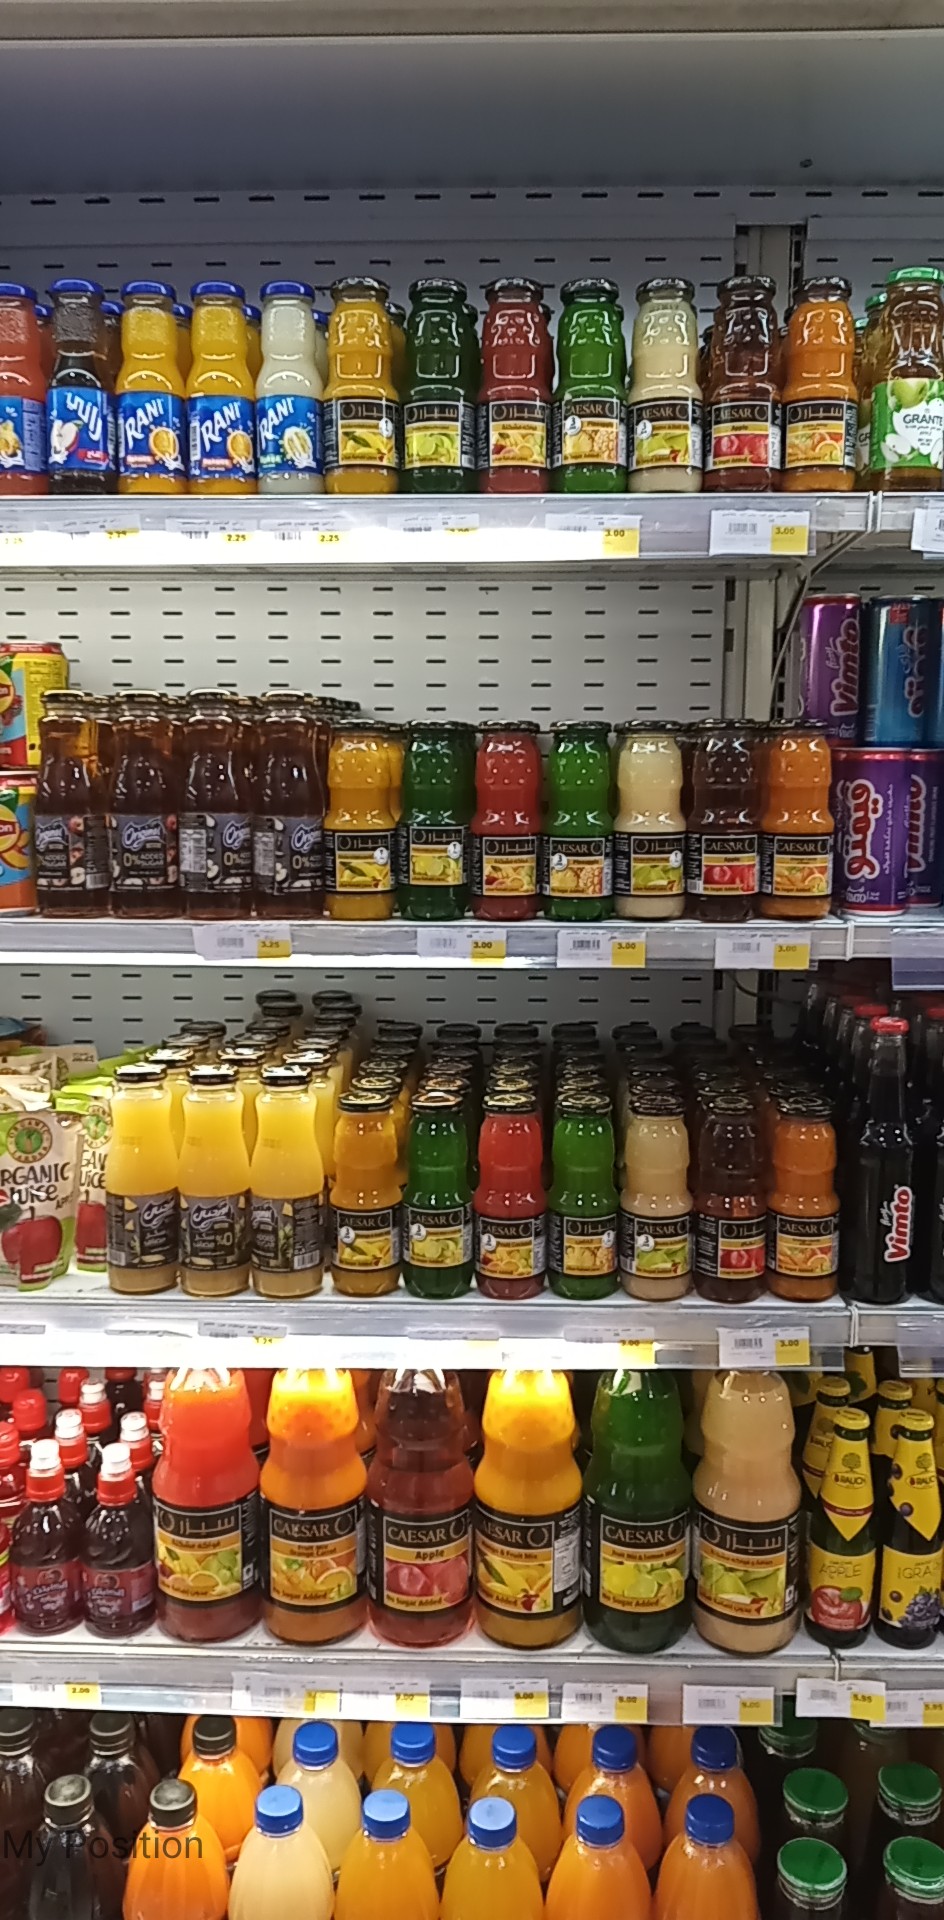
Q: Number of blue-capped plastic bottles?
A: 10